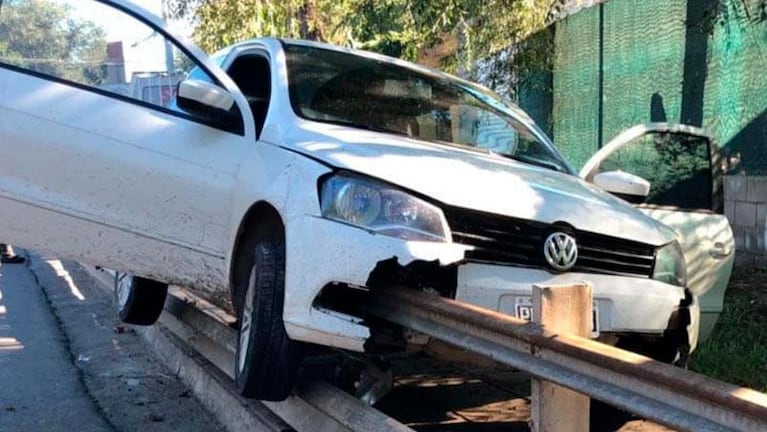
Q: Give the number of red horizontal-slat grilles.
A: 0